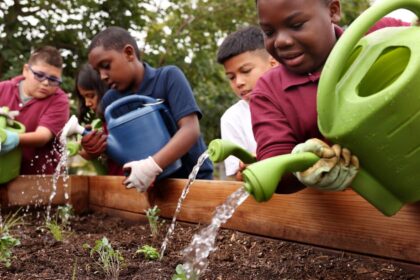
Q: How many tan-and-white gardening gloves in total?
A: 1